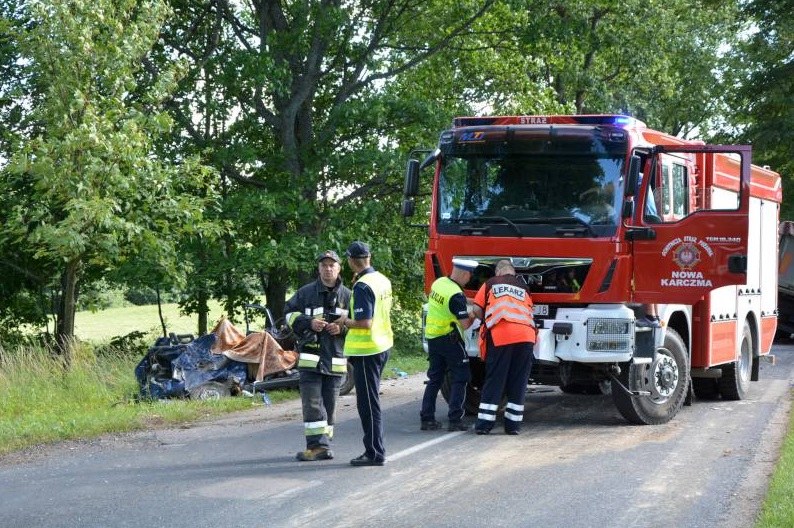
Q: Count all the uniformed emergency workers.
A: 4